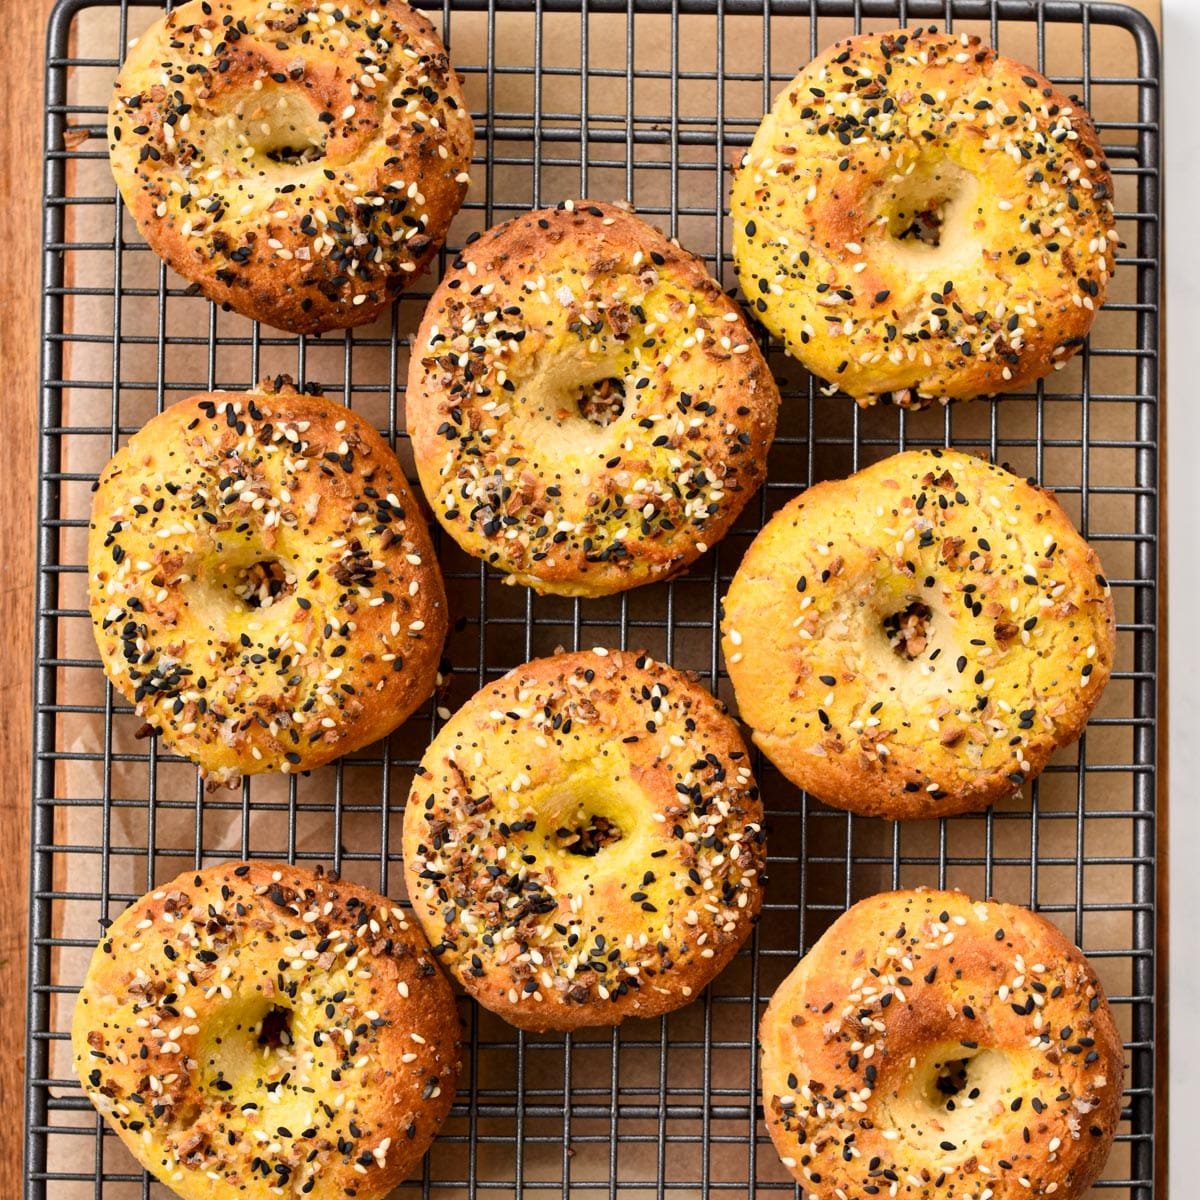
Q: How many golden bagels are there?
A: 8